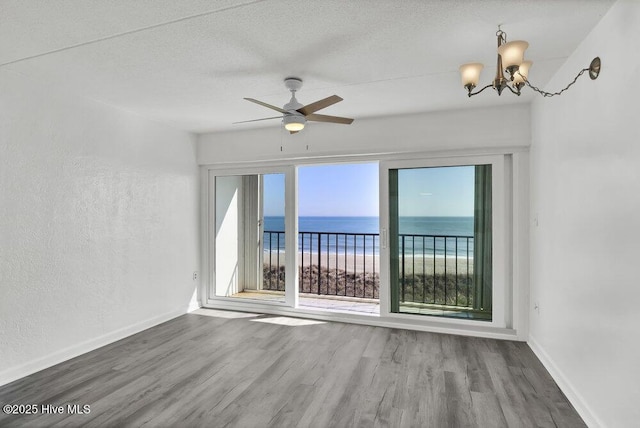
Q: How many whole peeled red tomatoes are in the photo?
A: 0